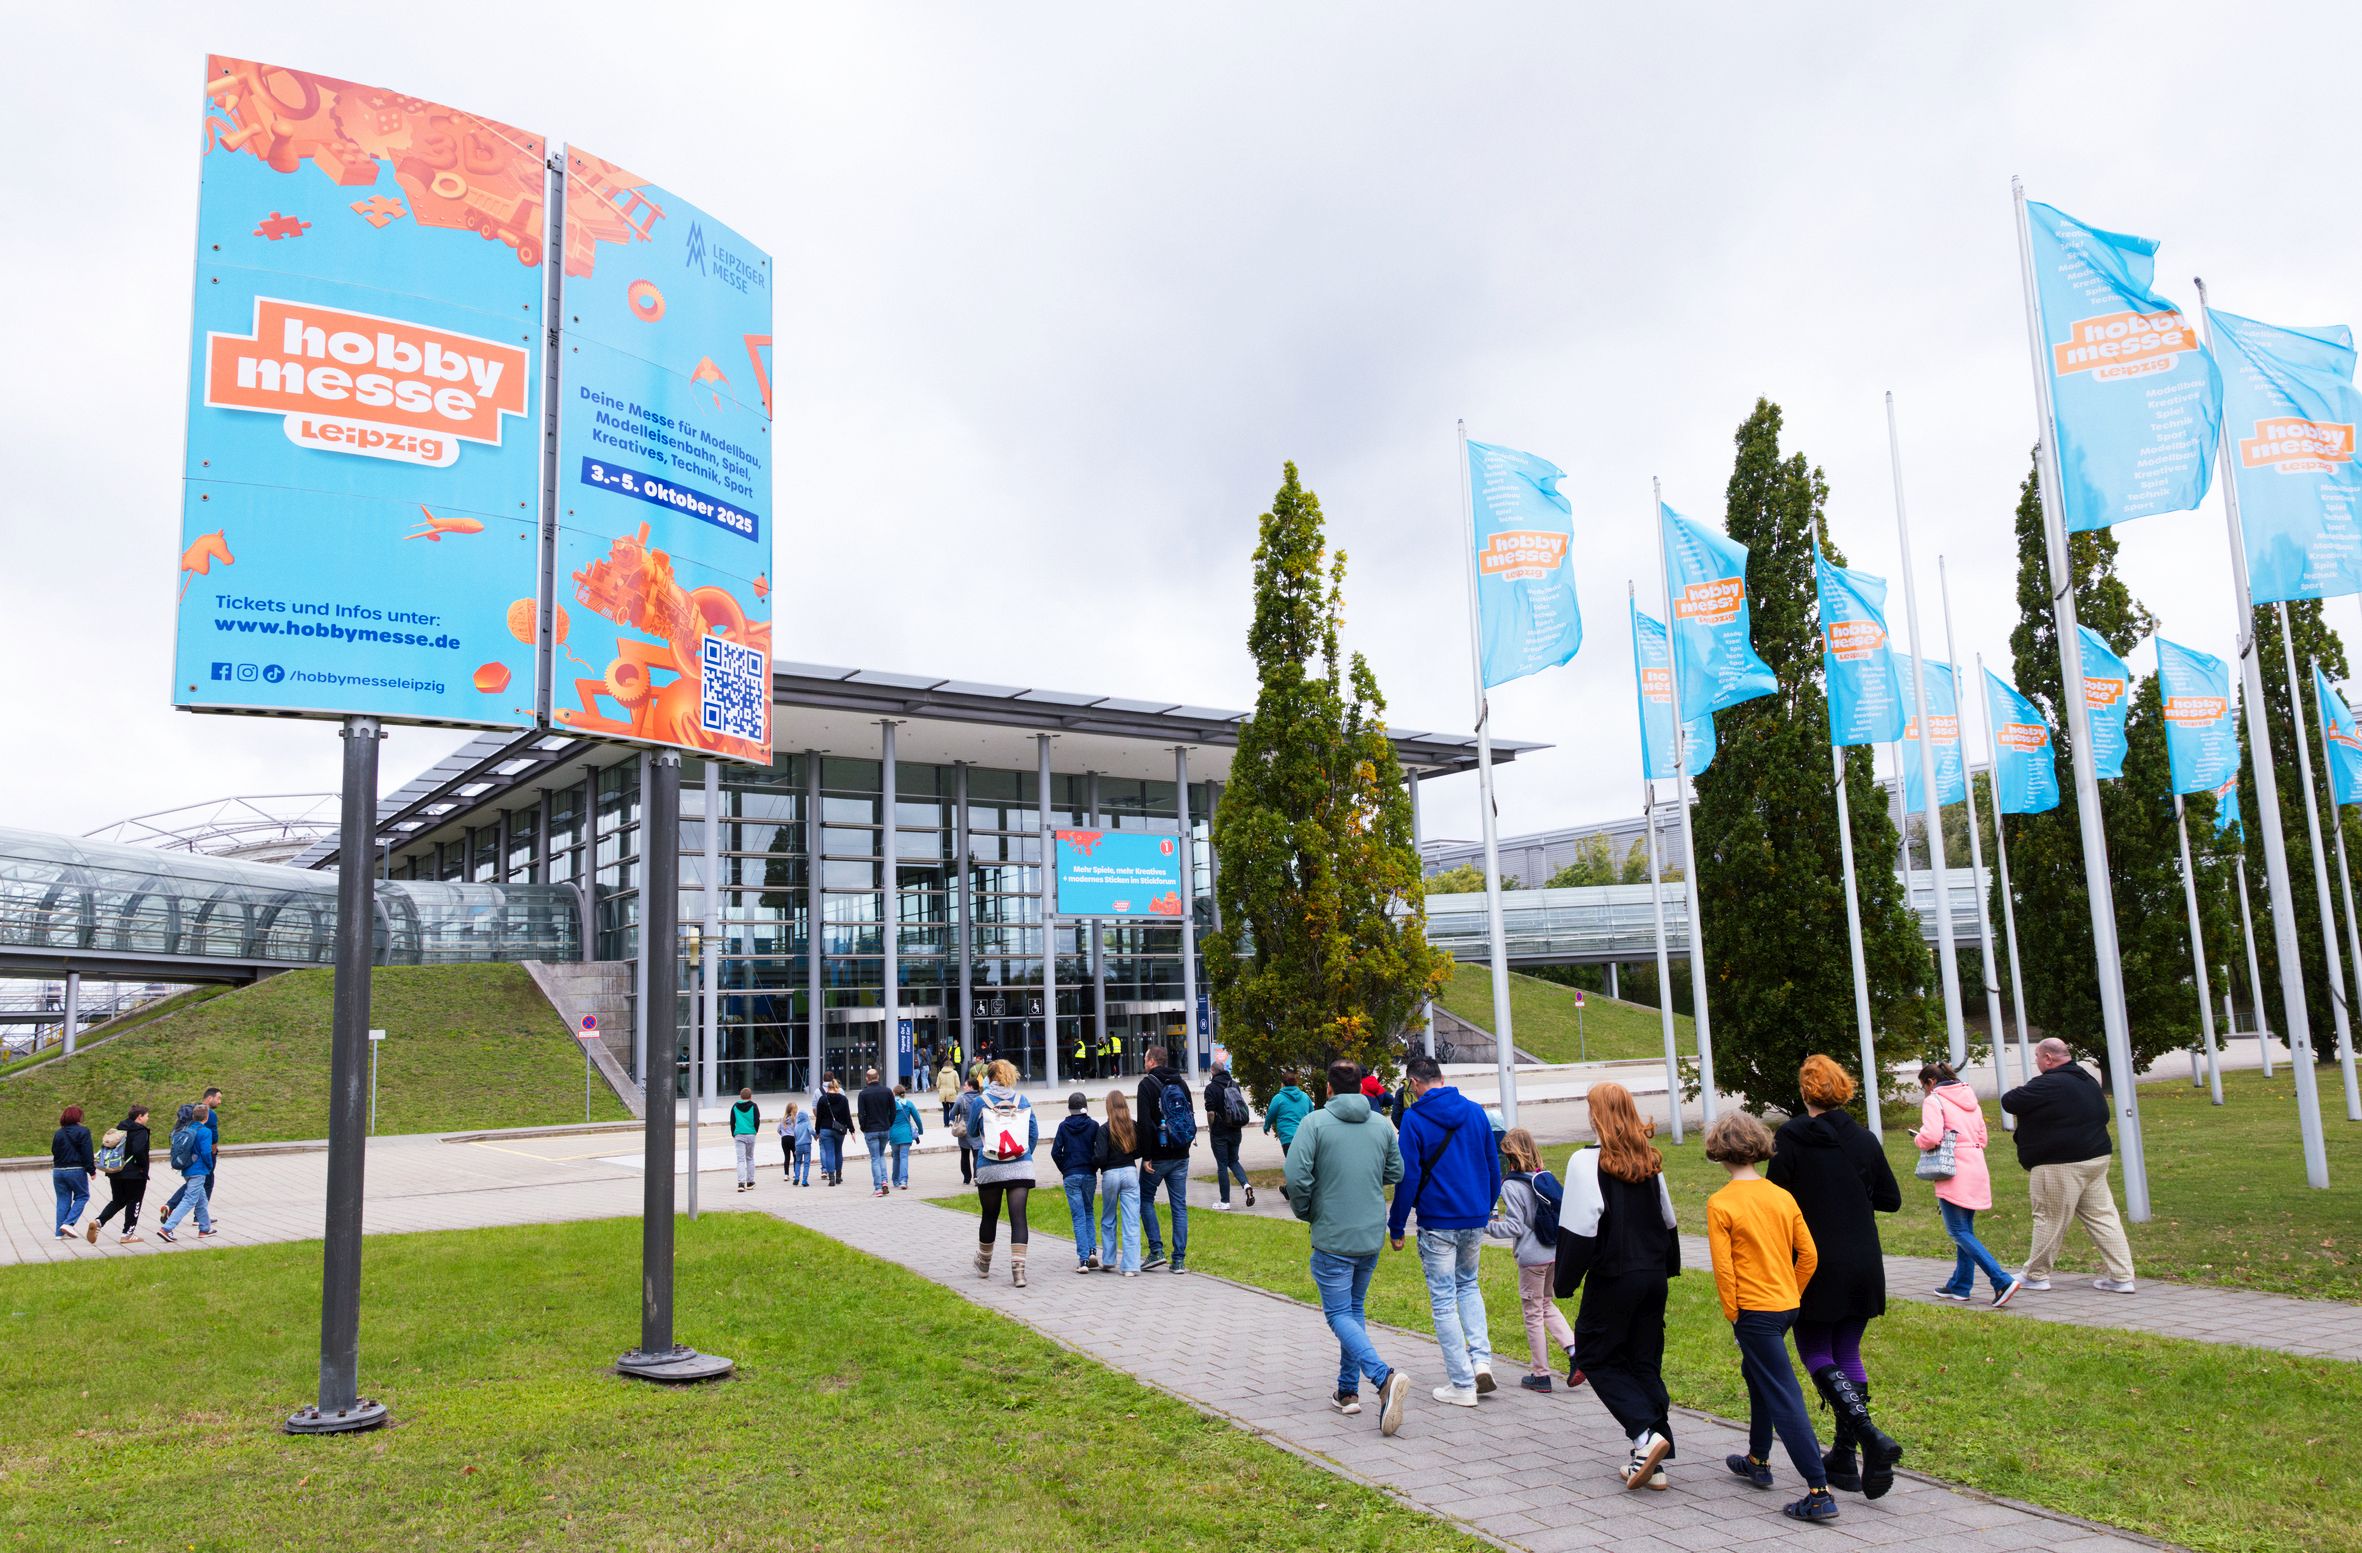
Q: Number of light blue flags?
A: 12